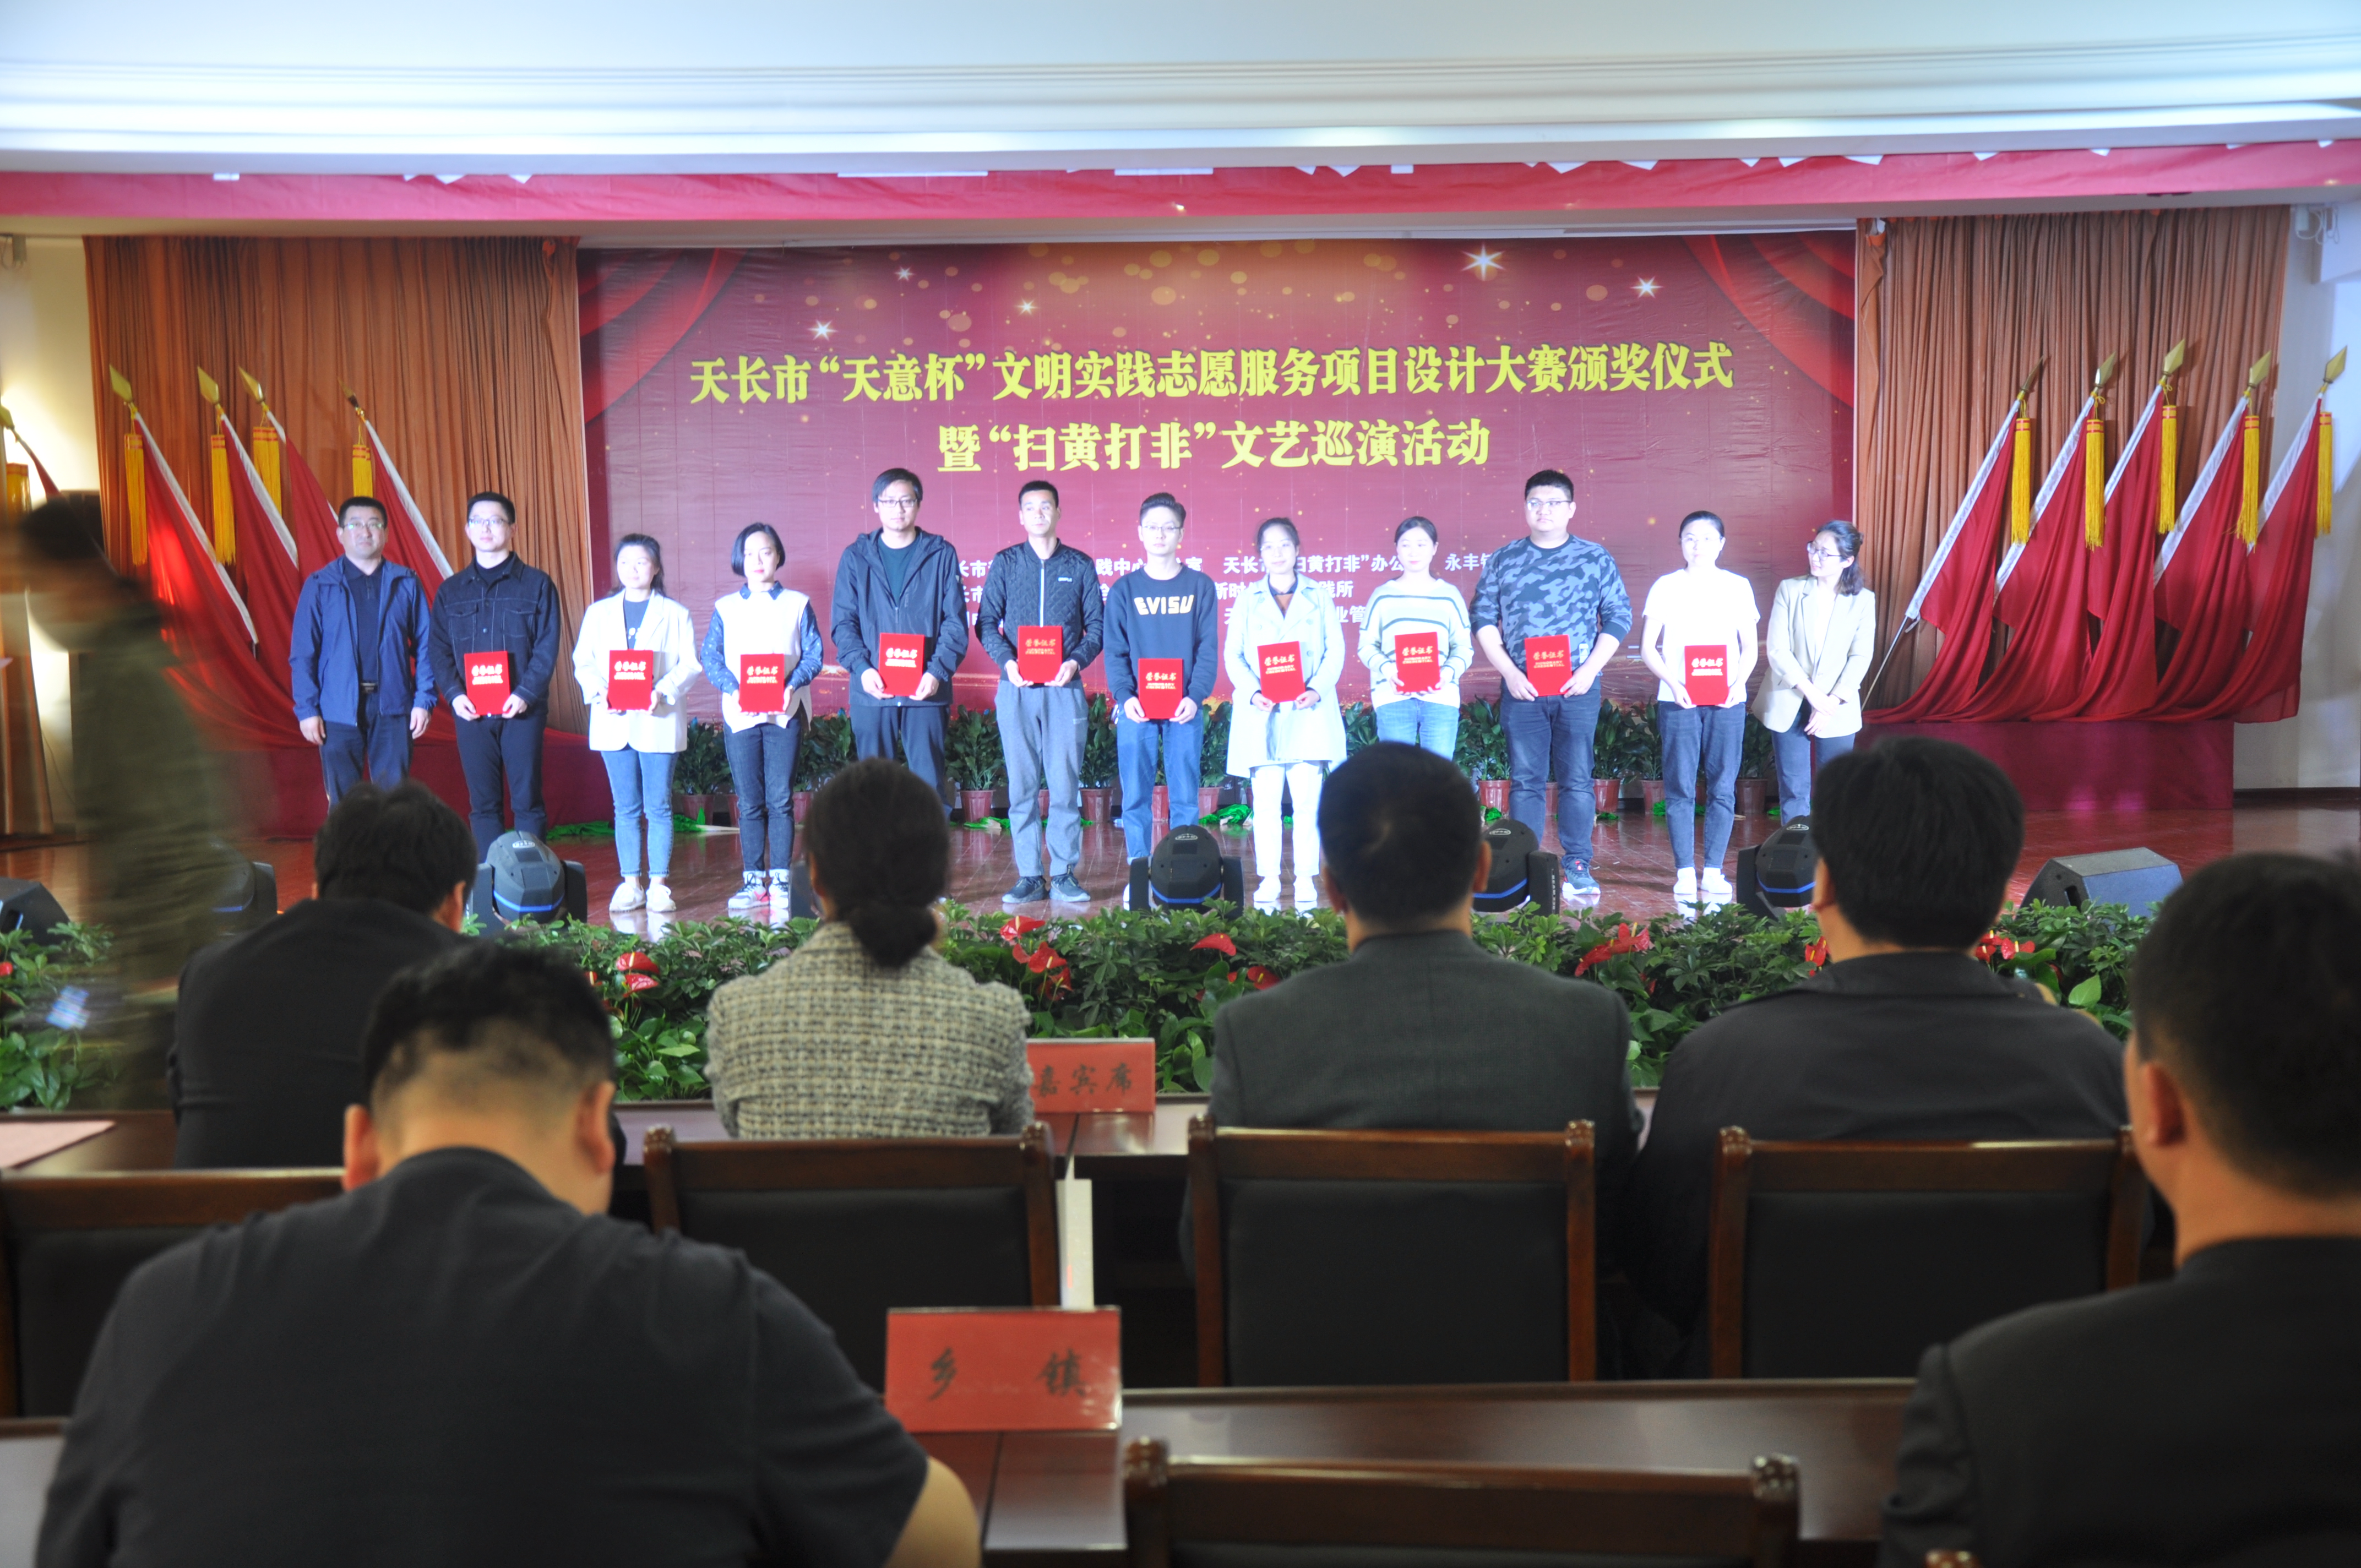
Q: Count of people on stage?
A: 12